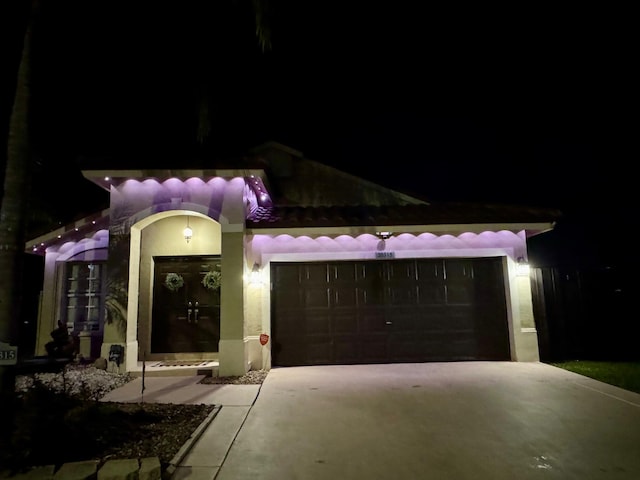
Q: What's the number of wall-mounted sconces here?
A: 2